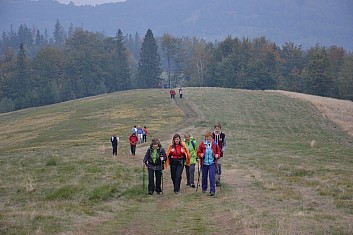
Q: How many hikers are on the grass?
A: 13